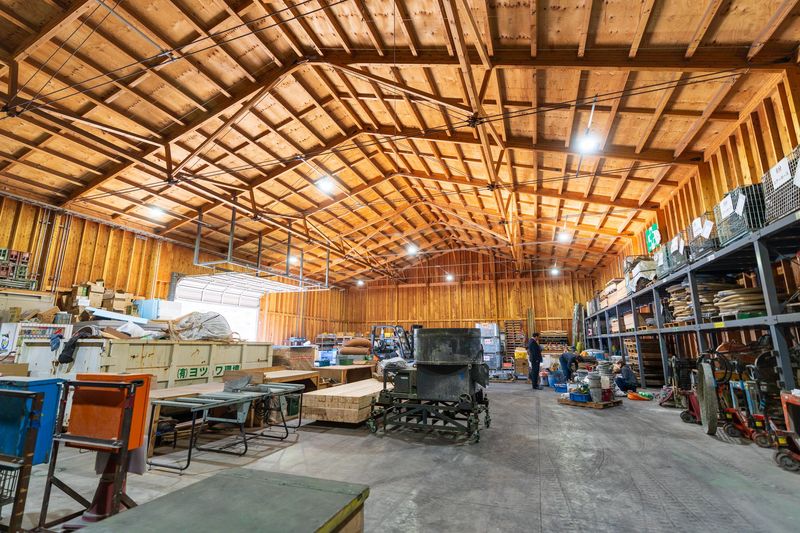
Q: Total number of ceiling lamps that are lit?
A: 9